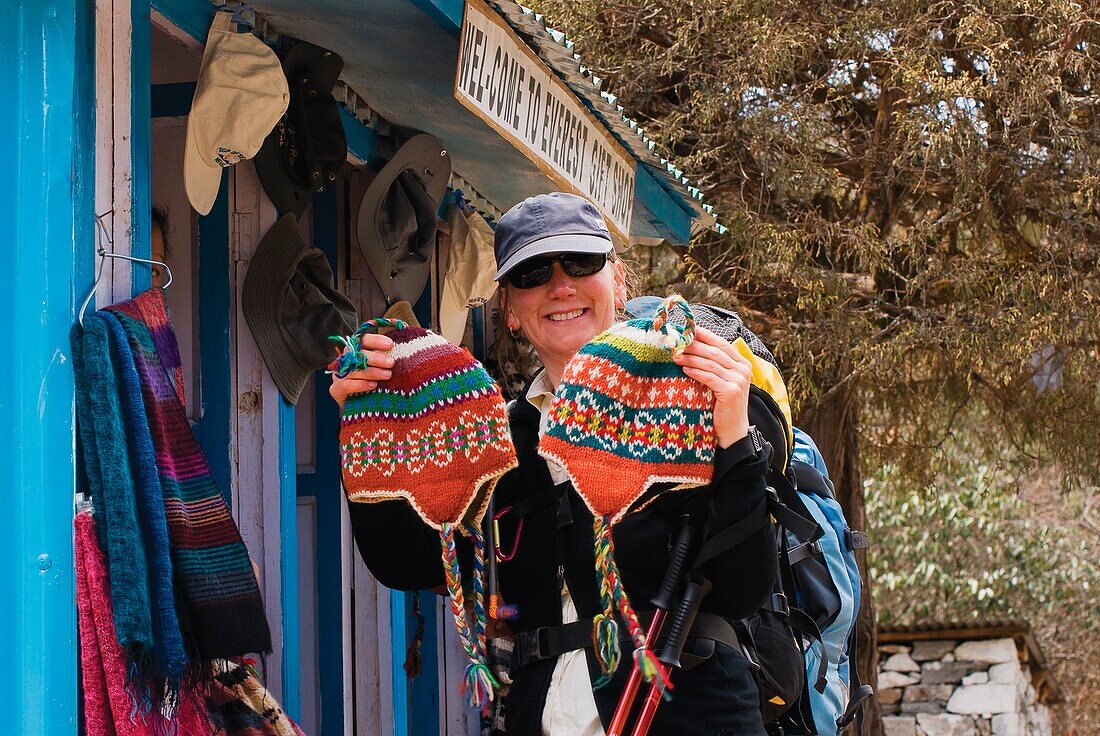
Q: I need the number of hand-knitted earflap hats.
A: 2